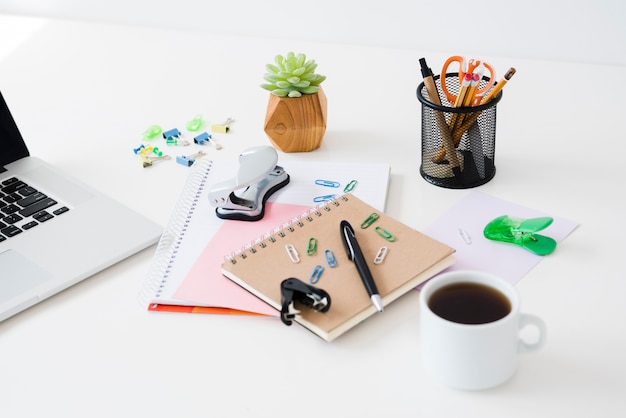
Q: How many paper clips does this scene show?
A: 11